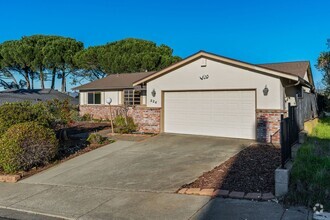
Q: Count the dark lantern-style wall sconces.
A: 2